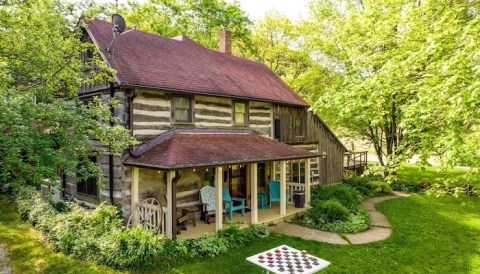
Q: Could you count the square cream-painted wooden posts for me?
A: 6